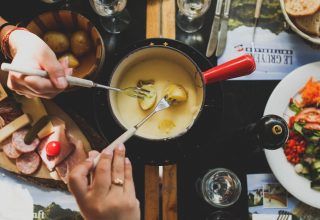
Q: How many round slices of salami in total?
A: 3